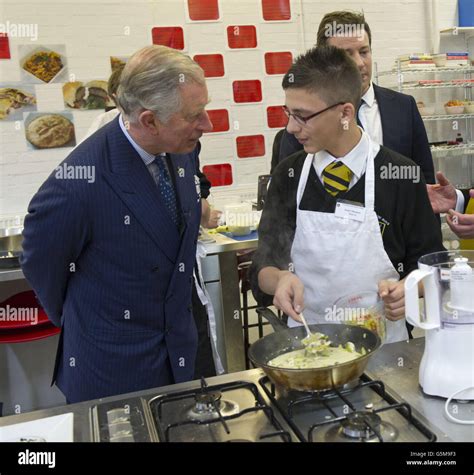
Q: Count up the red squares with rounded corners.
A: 11